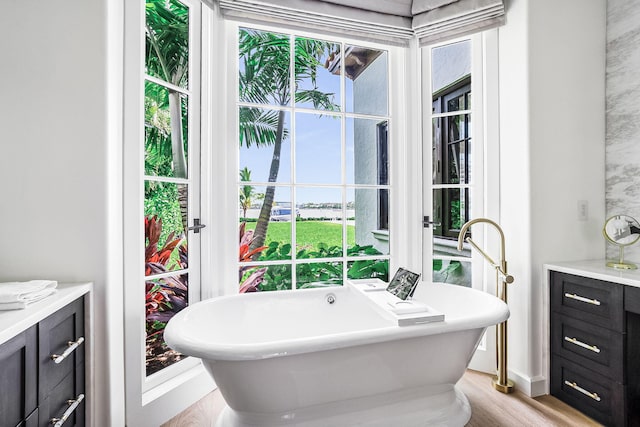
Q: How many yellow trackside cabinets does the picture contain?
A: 0